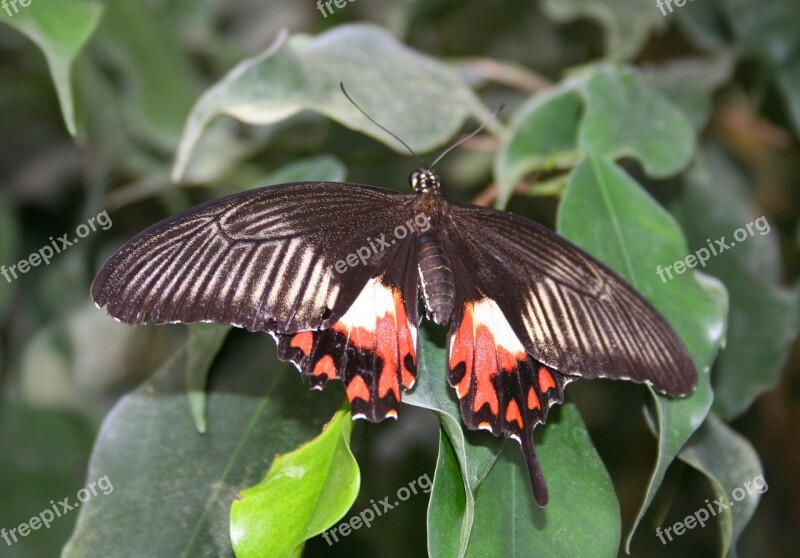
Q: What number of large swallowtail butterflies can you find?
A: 1